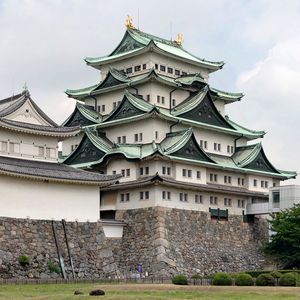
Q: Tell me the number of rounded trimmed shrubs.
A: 5